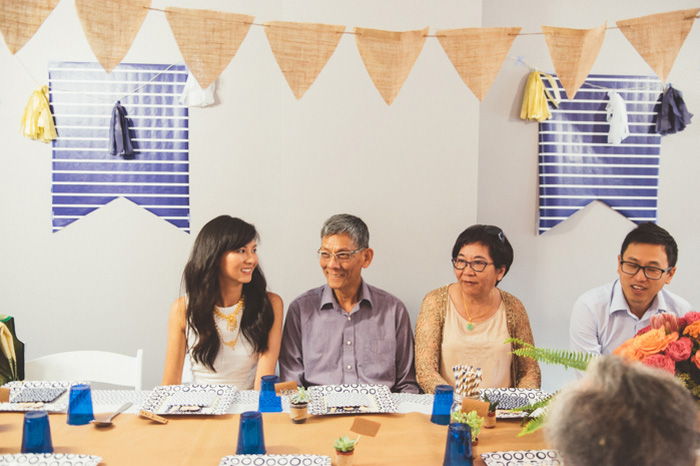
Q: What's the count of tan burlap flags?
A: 8